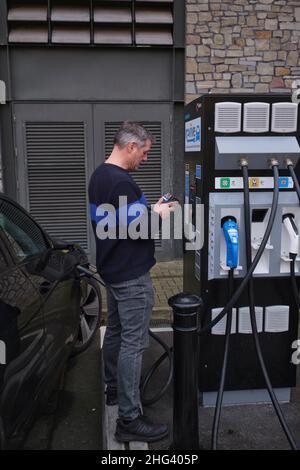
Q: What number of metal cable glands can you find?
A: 3